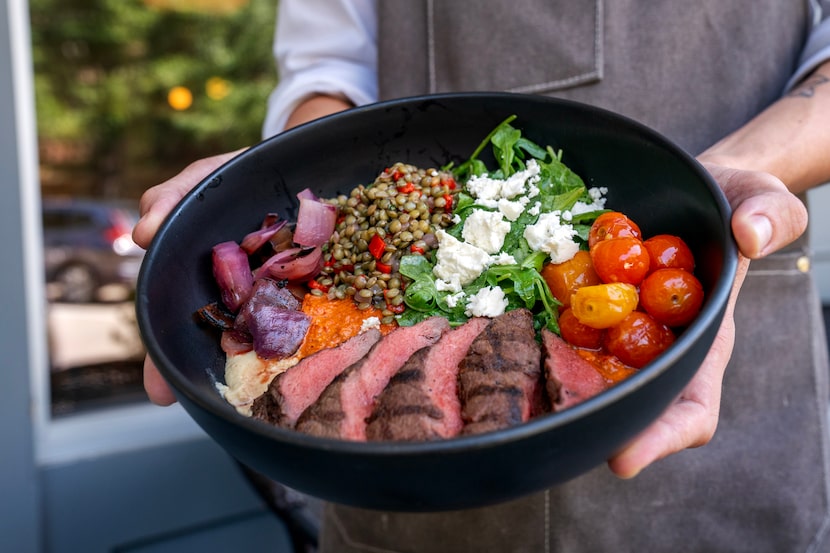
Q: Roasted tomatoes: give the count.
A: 8